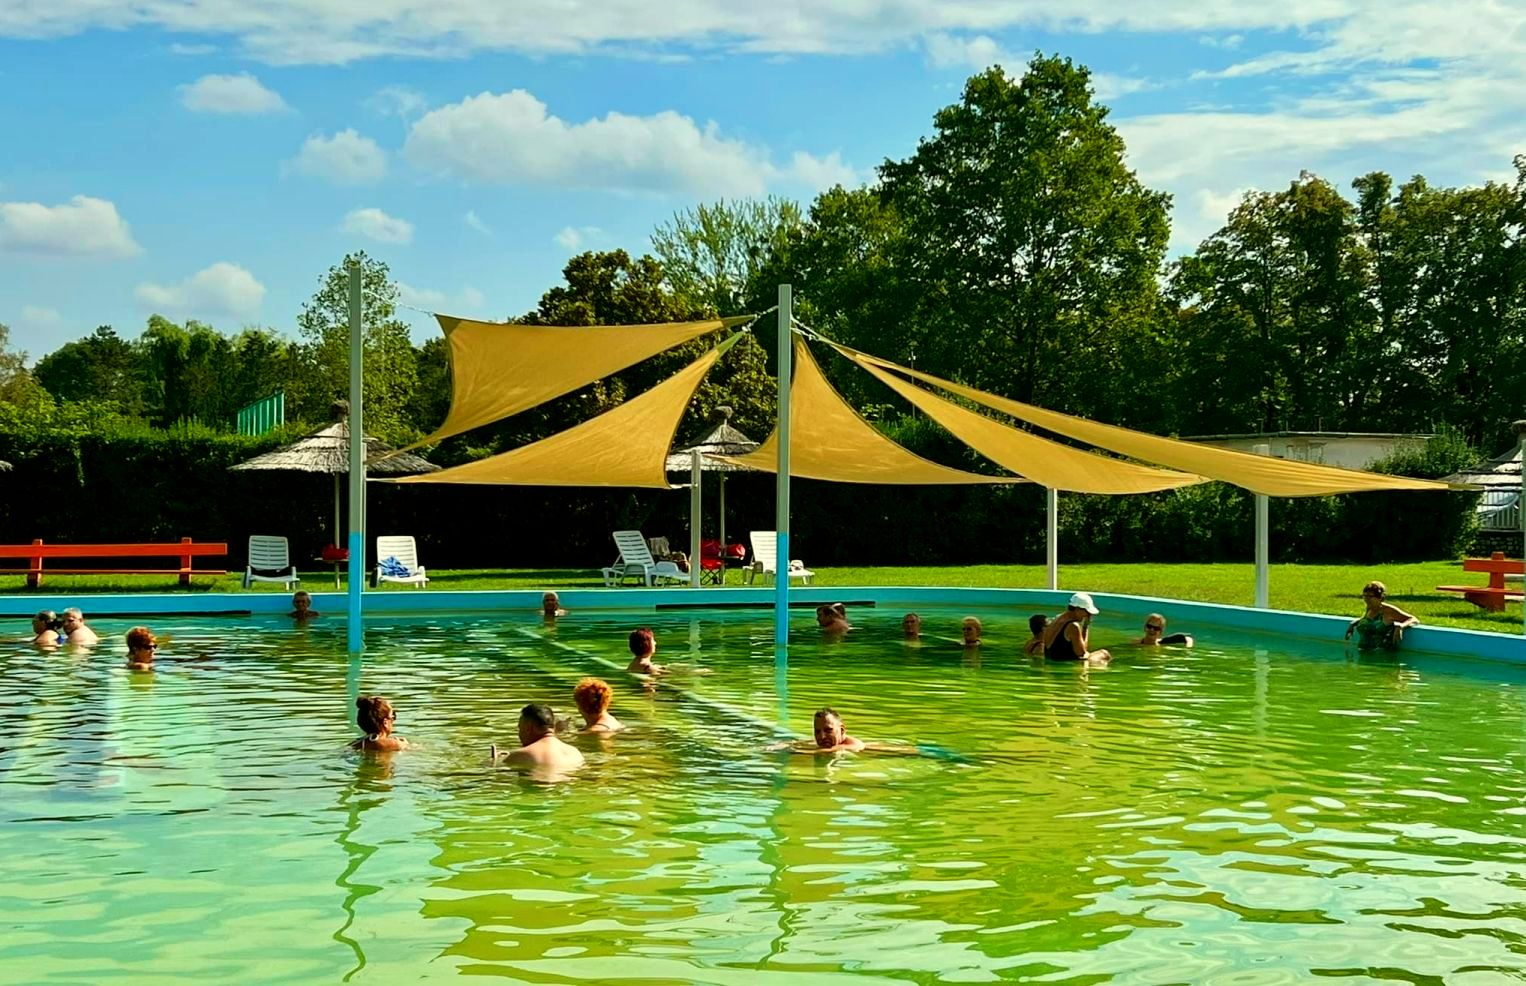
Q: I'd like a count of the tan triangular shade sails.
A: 5